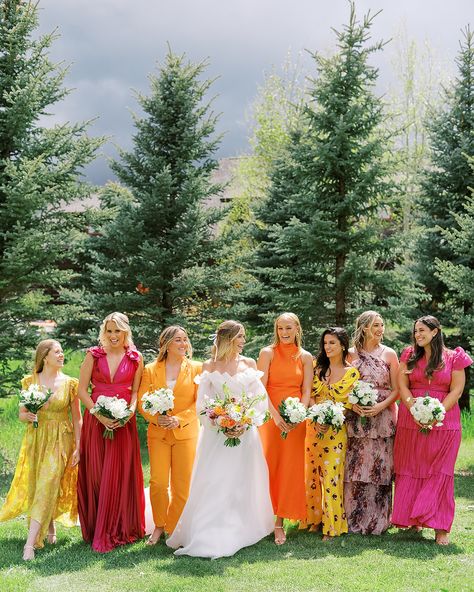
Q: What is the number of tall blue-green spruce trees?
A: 4